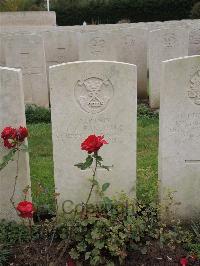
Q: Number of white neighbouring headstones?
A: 2